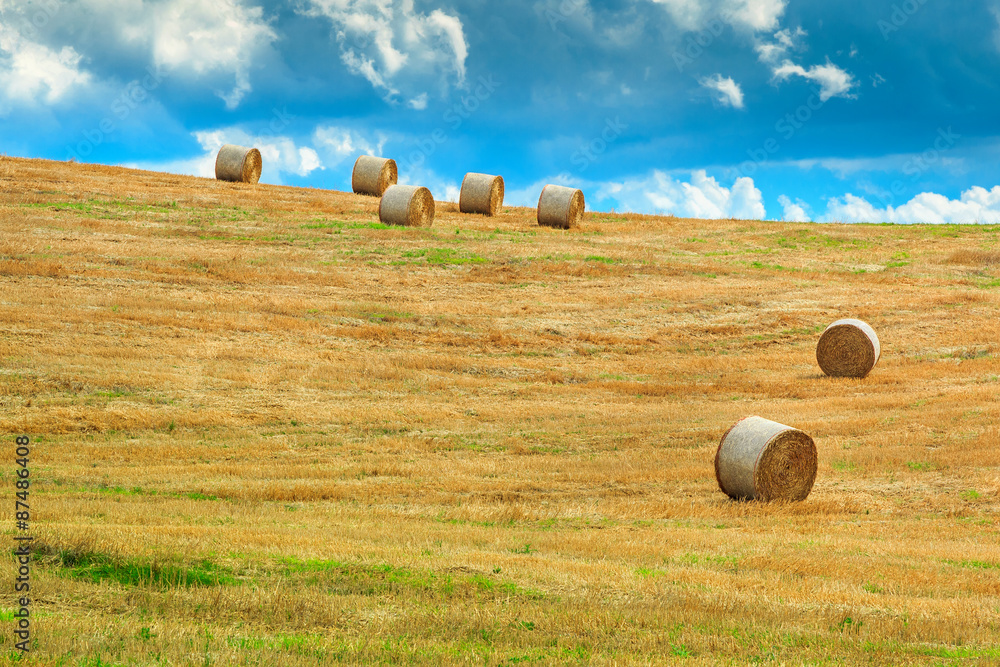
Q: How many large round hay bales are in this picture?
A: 7